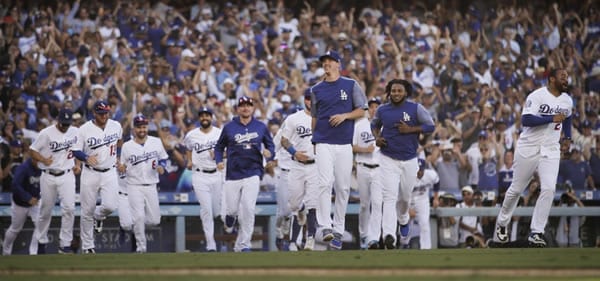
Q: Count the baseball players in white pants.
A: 14